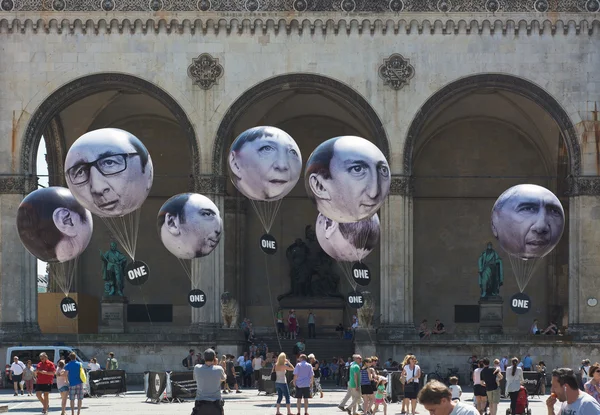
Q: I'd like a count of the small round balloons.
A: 7